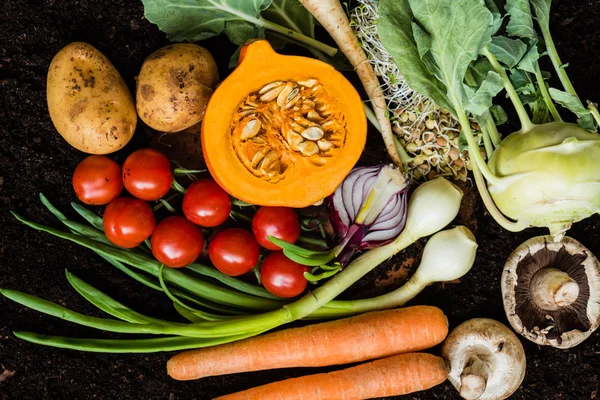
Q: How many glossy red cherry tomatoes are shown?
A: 8